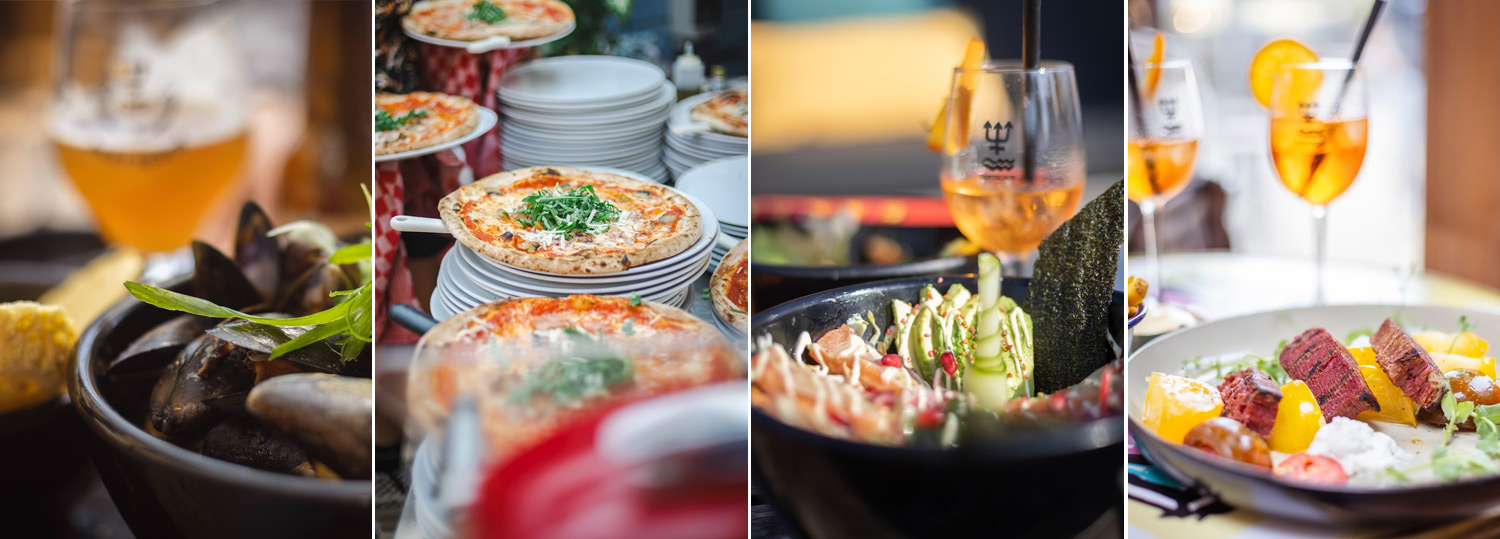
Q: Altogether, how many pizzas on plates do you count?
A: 6